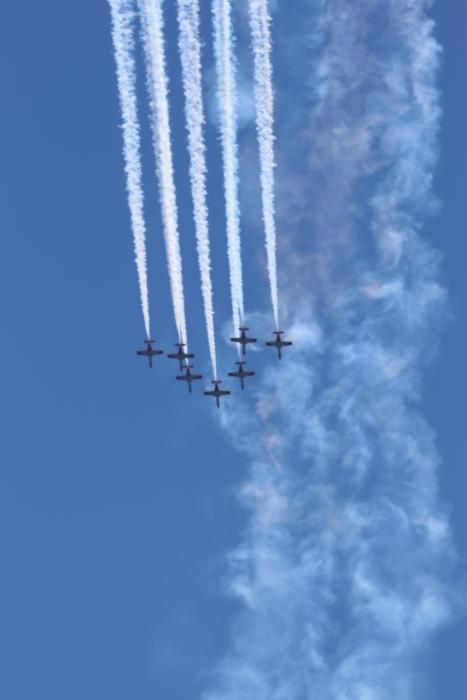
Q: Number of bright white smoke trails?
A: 5